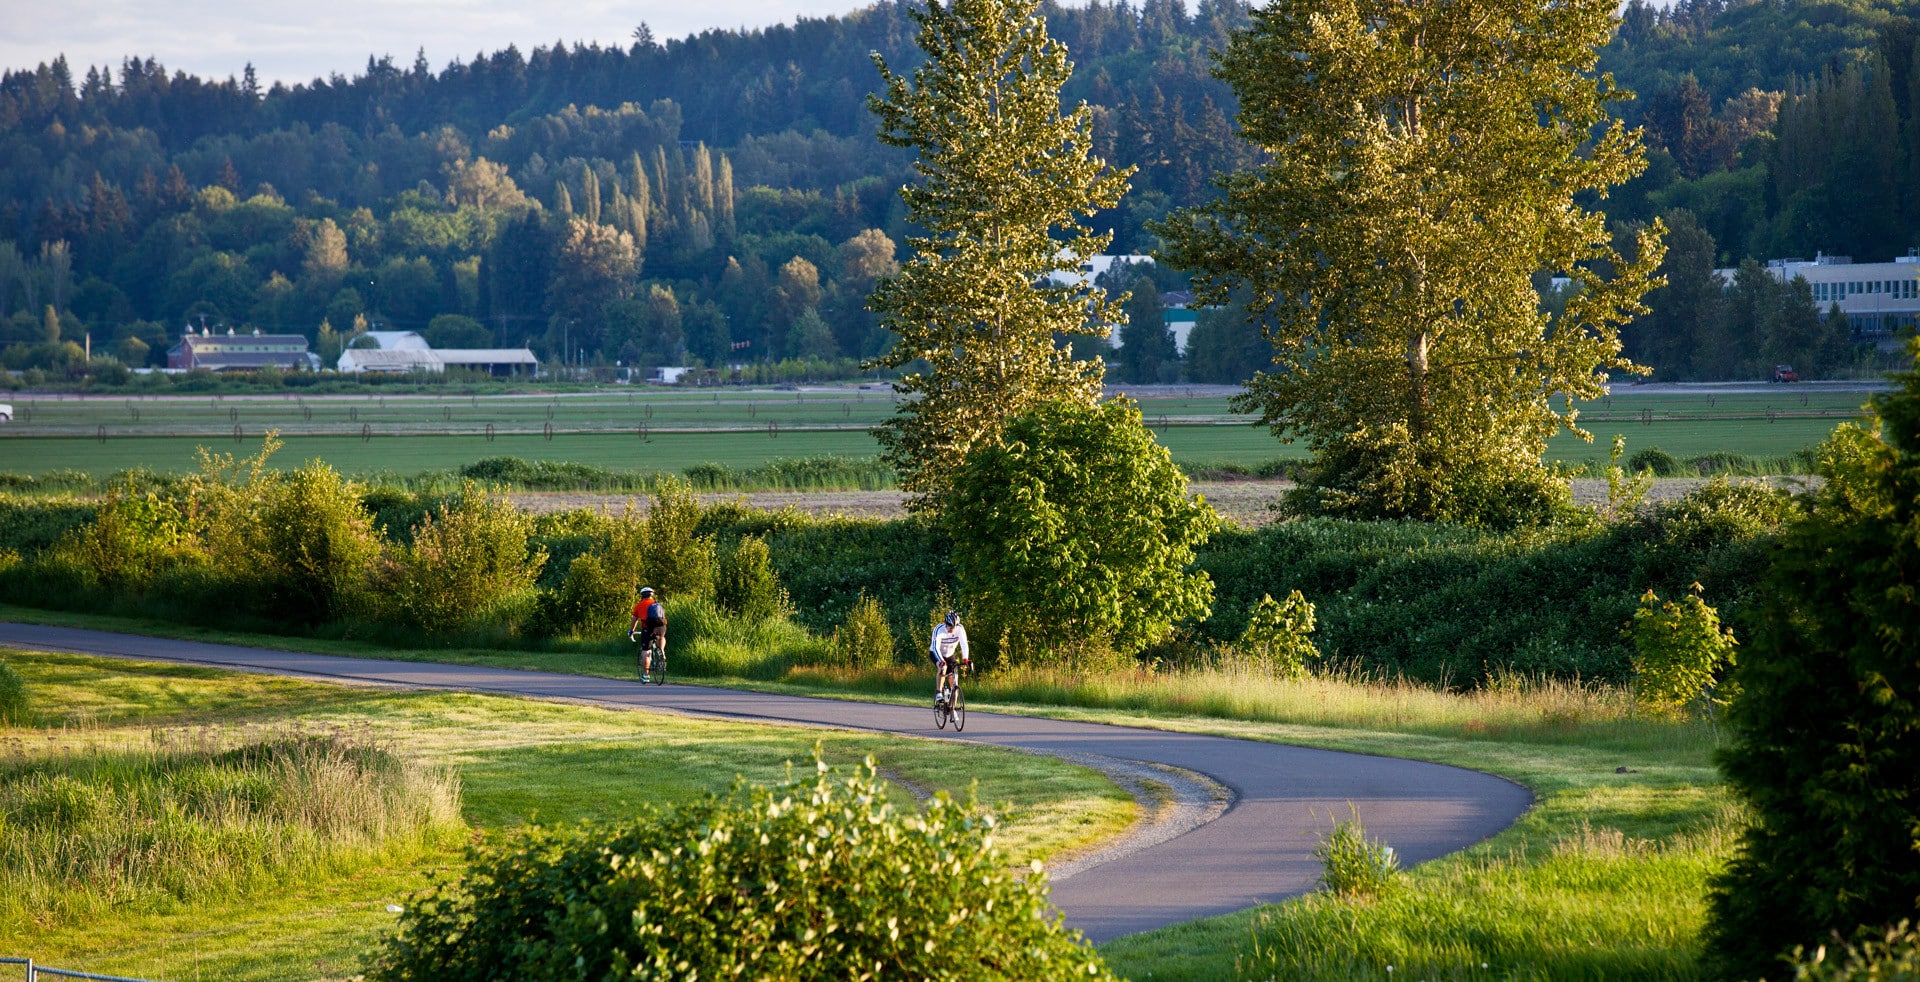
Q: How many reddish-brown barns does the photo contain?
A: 1